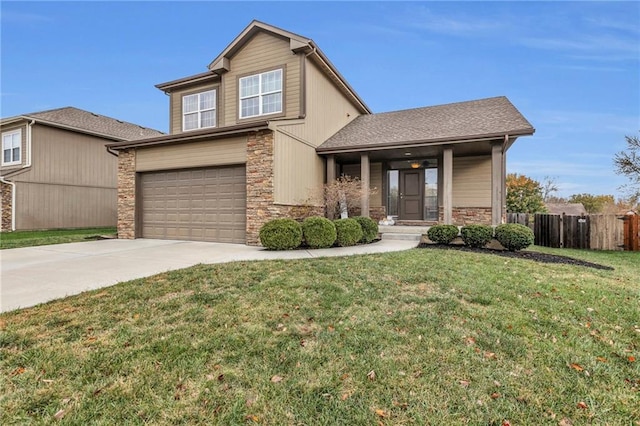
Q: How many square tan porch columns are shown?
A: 4